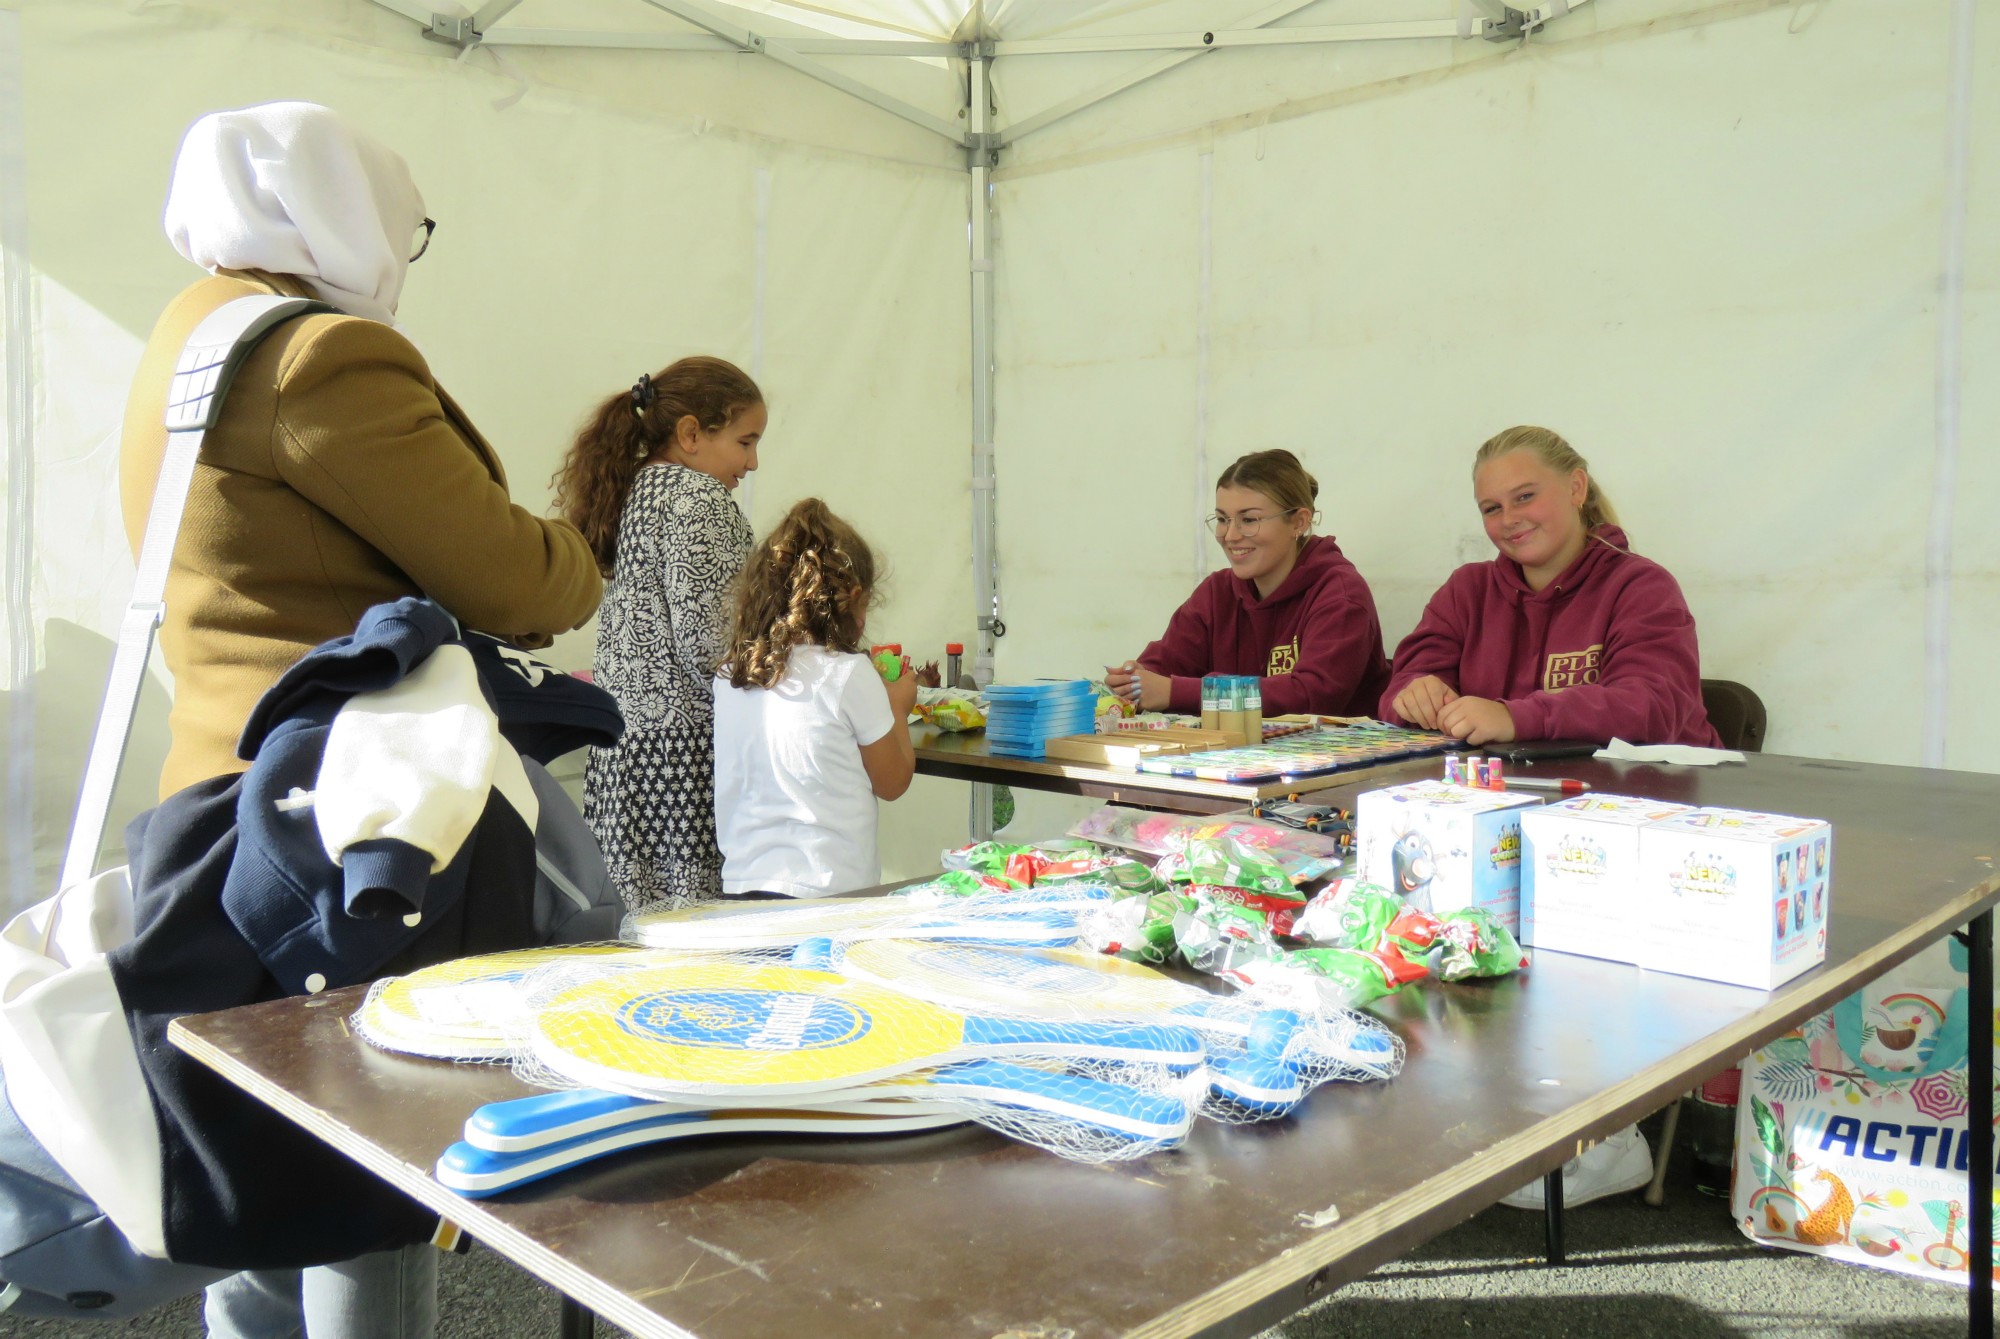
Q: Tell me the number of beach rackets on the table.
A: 10